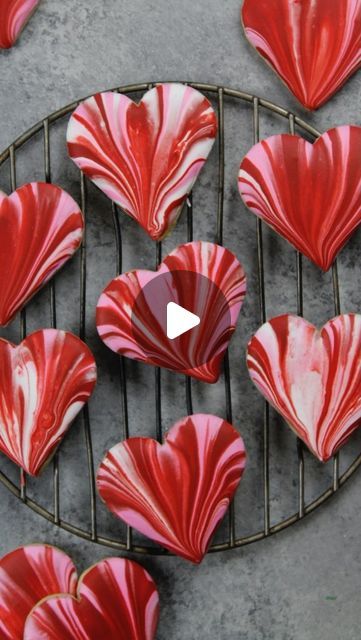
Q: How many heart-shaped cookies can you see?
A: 11